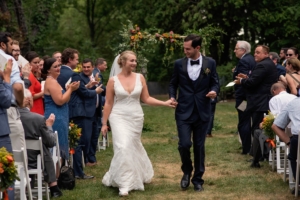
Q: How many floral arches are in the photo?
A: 1